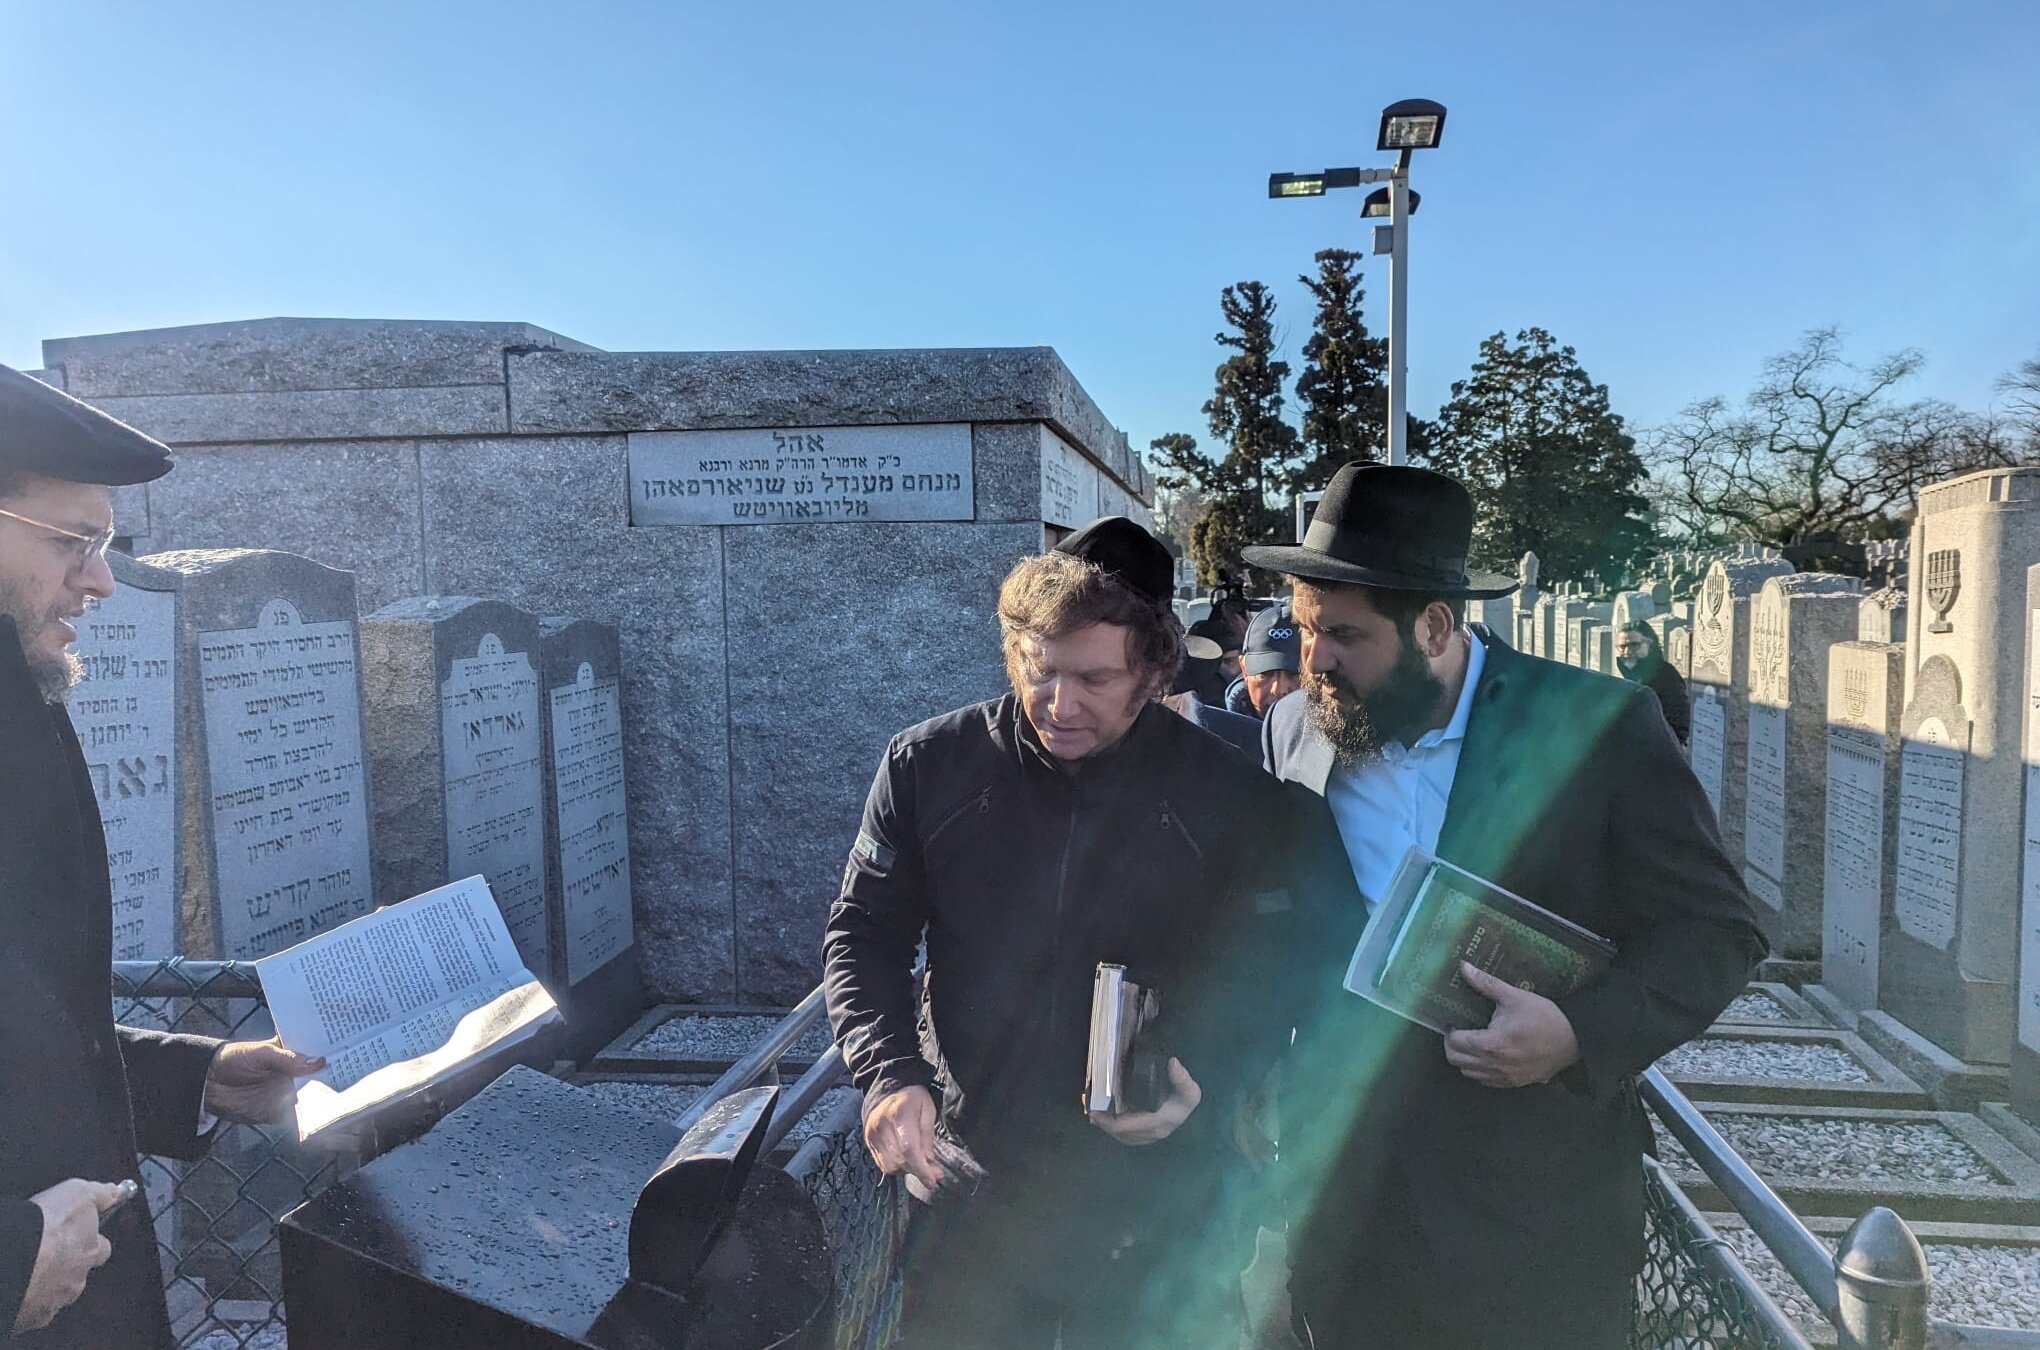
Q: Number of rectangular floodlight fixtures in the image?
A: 3